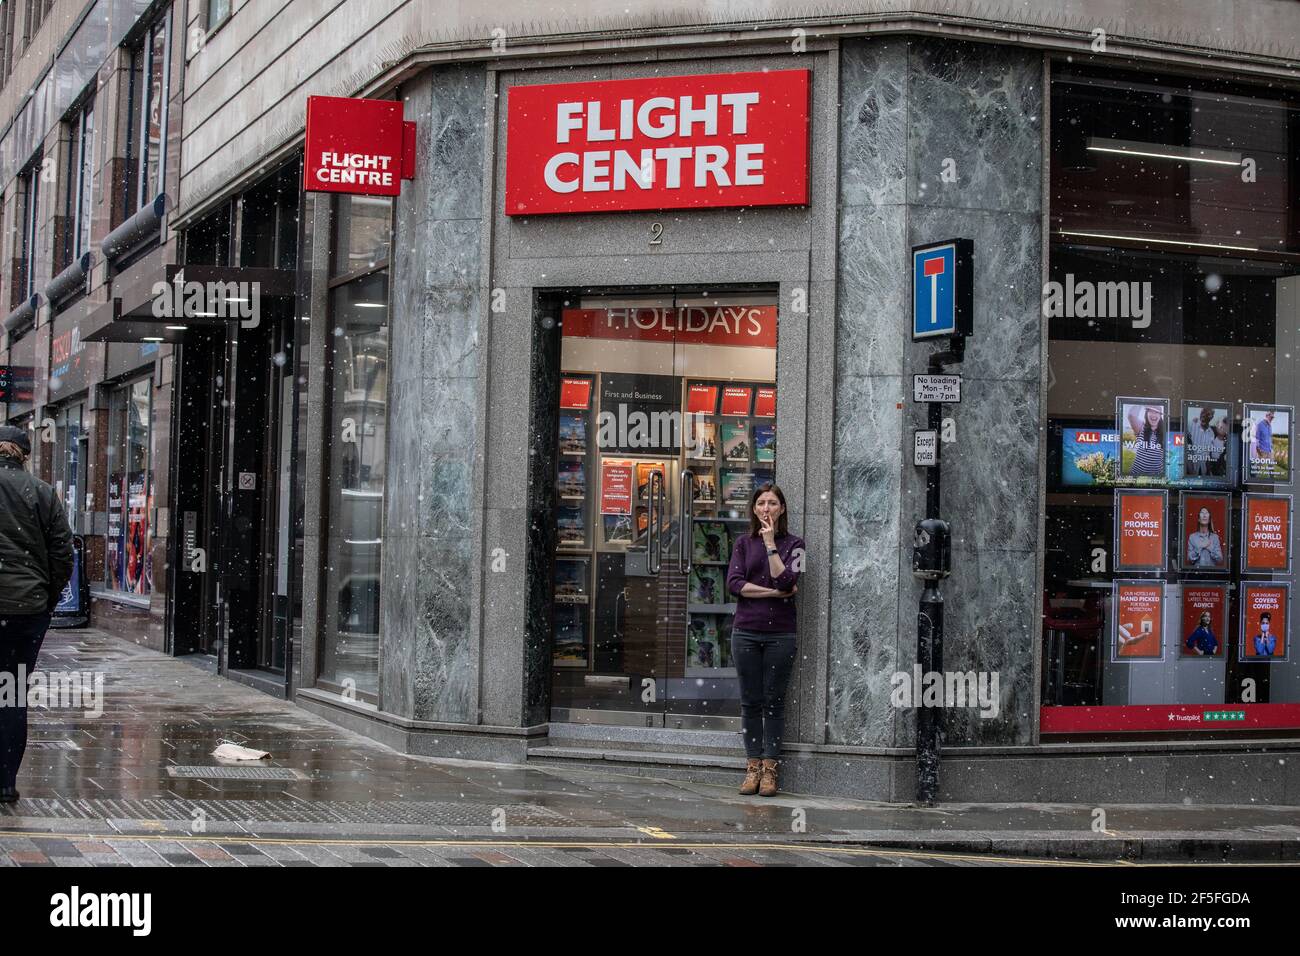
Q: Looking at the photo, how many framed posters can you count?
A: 9